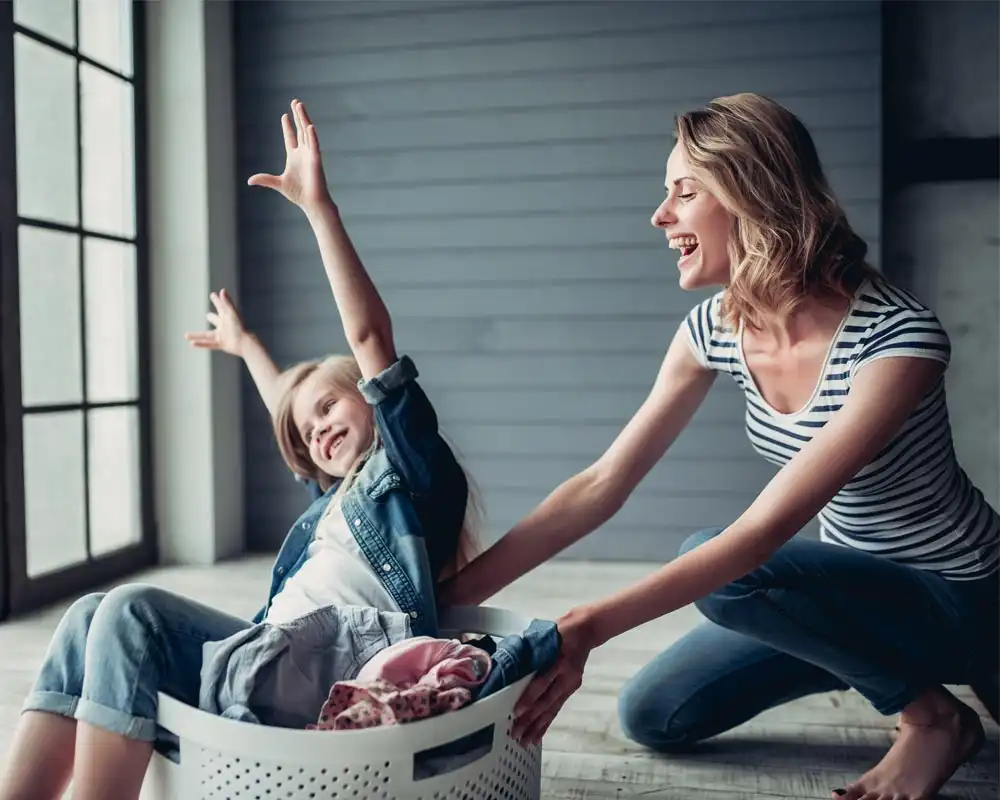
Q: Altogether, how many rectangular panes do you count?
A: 8